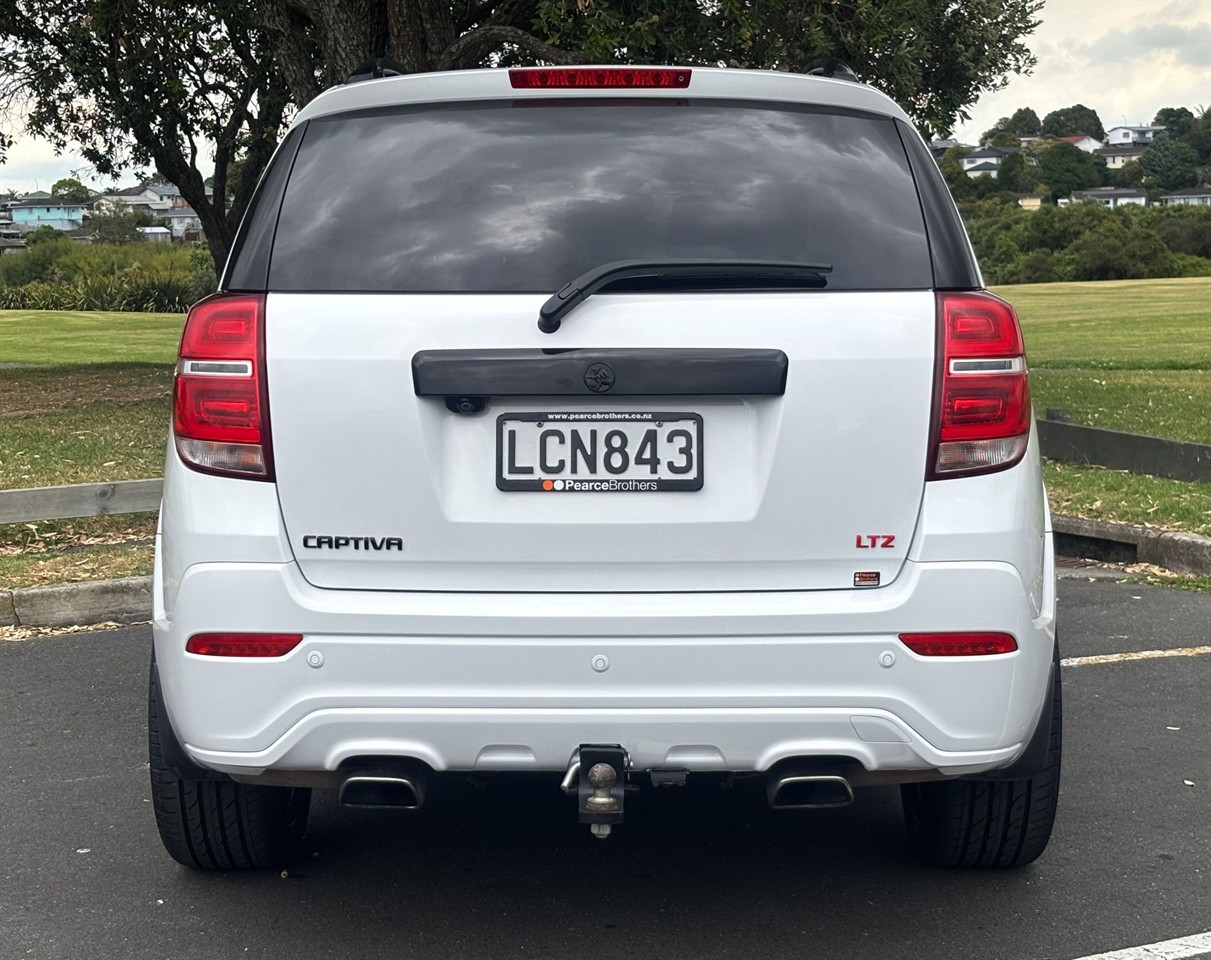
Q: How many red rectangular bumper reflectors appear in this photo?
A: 2